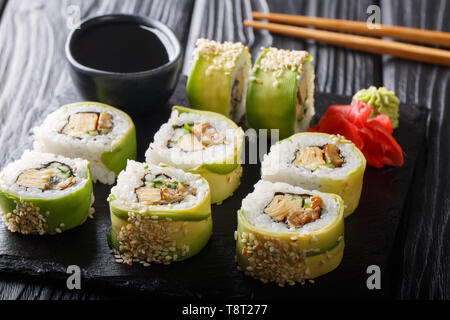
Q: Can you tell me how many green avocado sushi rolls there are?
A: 8